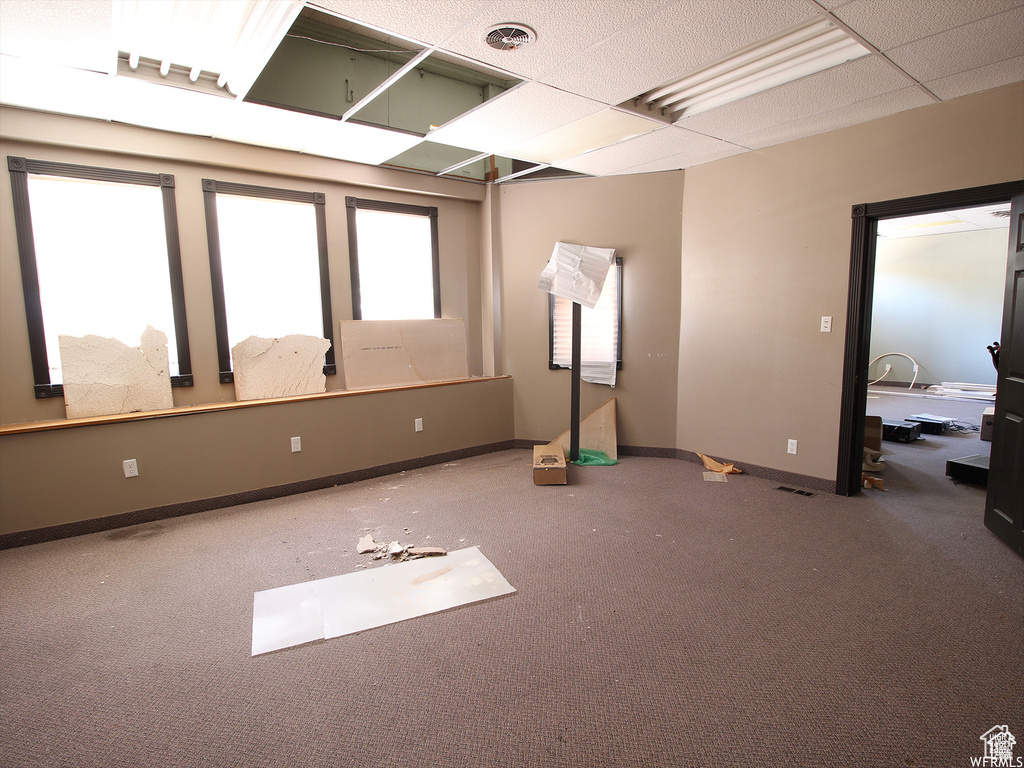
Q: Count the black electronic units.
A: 3